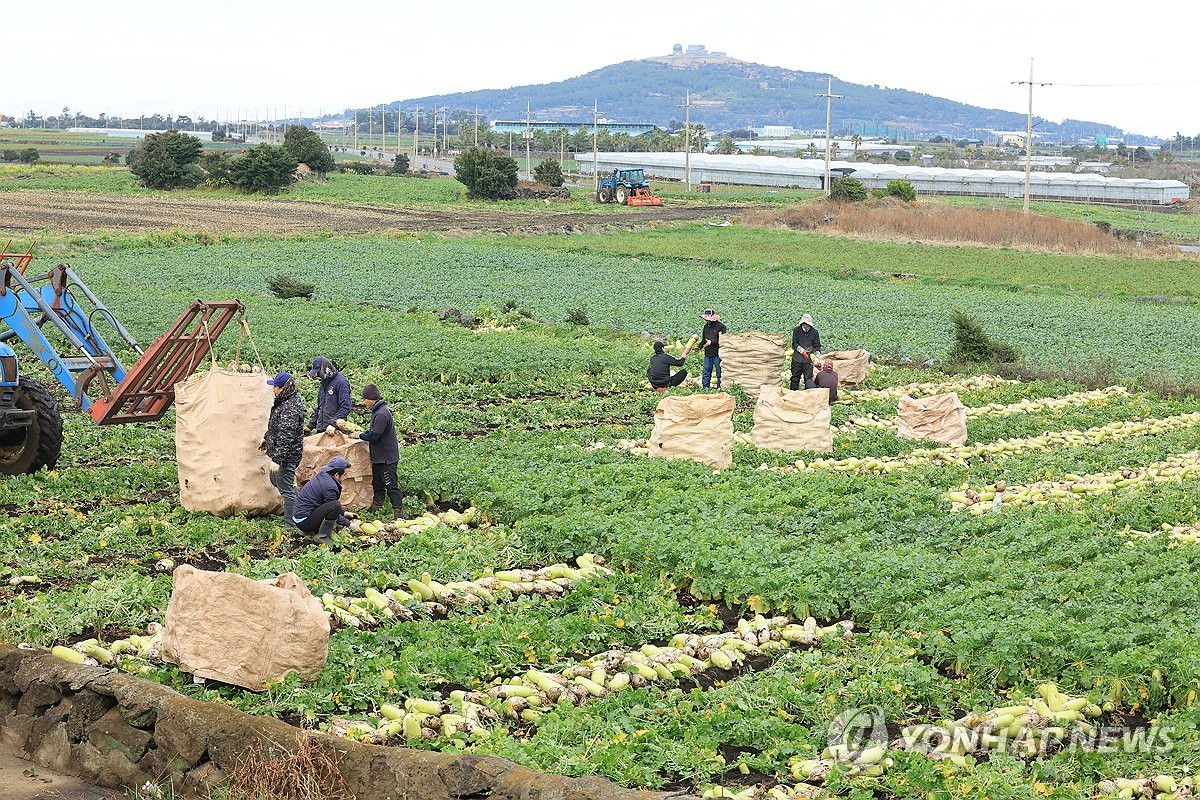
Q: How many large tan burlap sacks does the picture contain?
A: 8